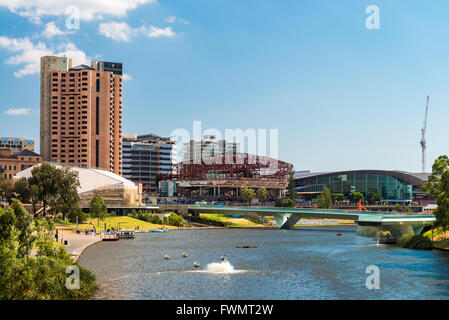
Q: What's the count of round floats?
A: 4